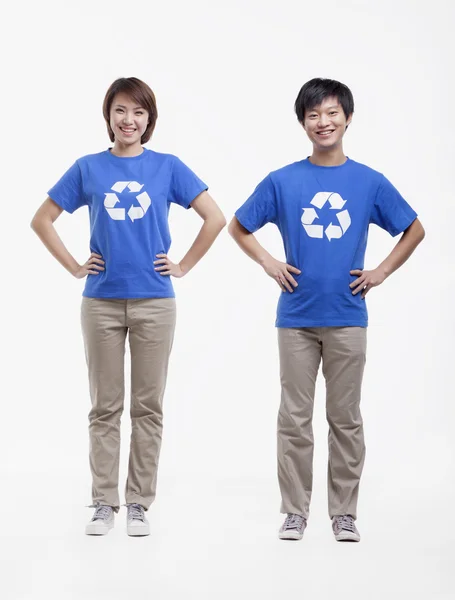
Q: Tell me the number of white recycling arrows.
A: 6